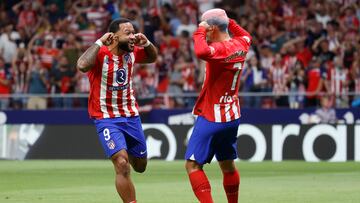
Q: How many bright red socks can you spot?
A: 2